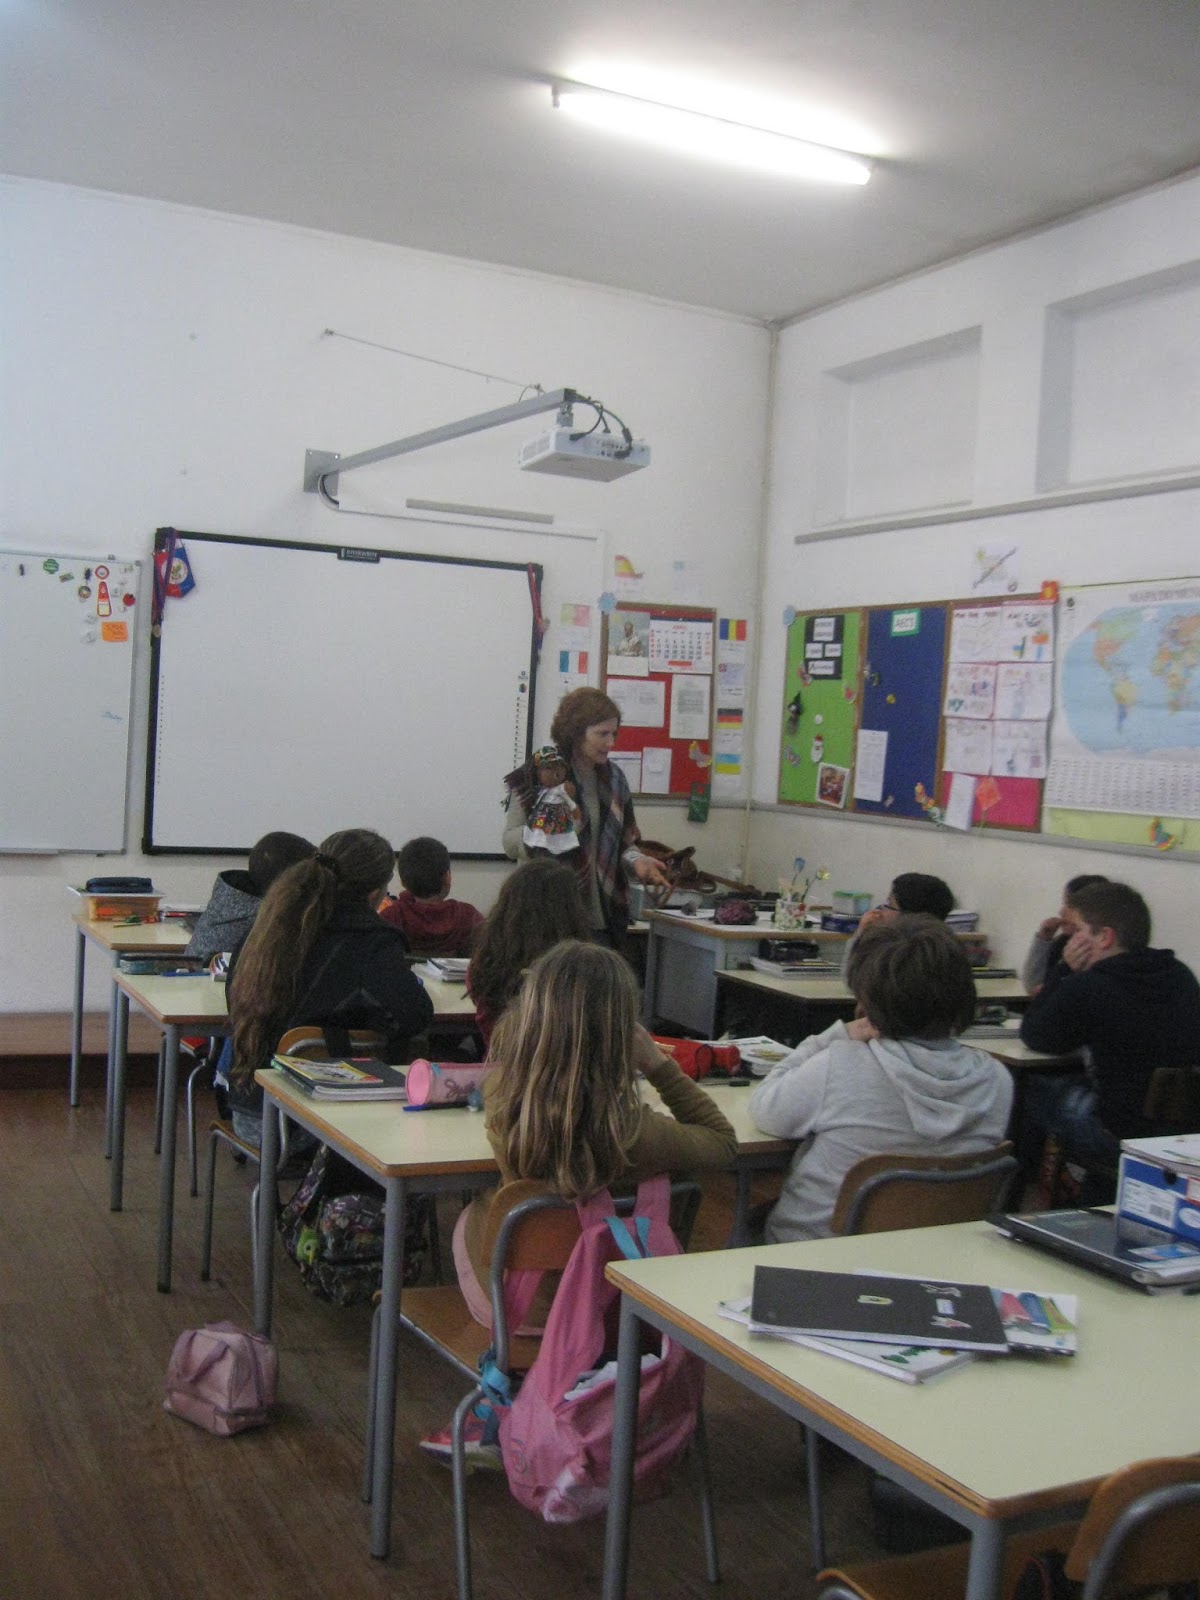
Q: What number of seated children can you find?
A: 9